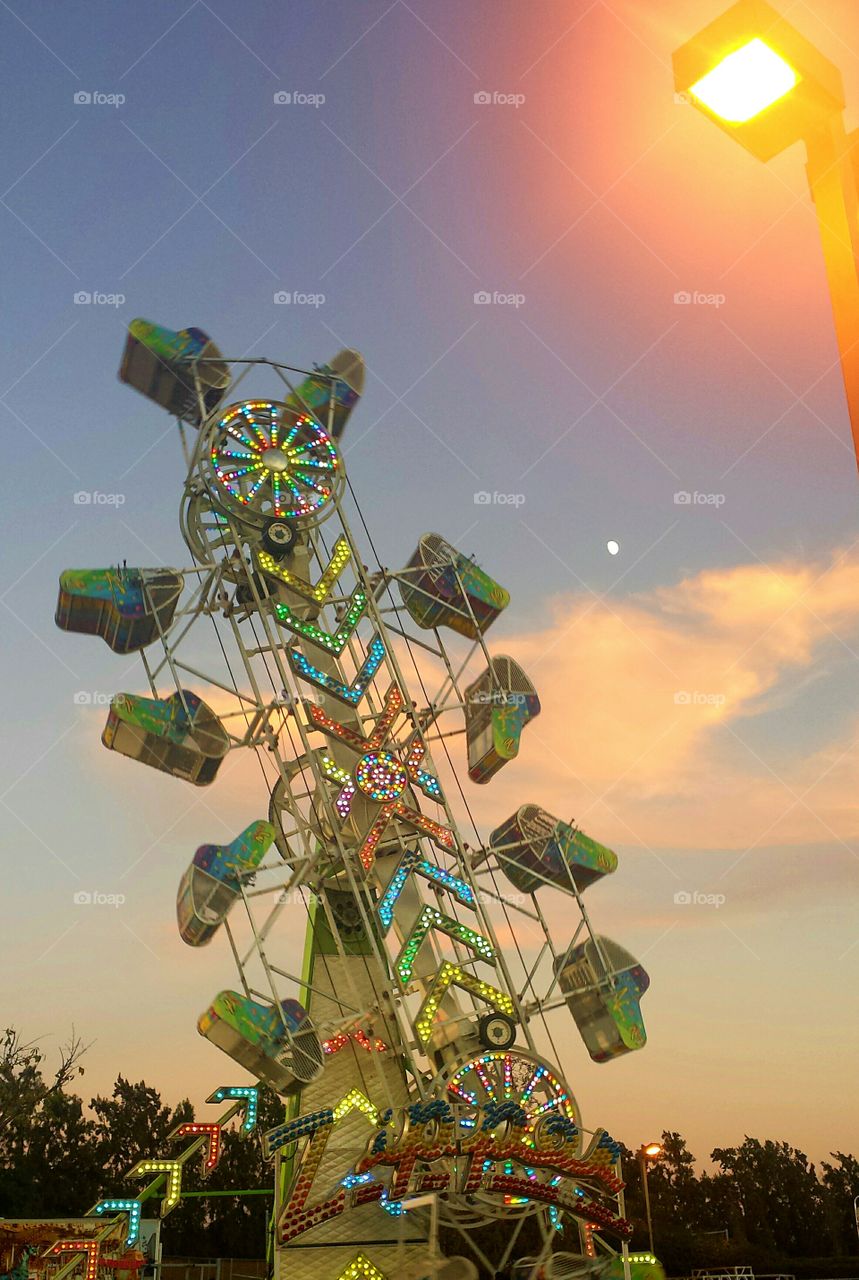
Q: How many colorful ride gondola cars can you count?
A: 10